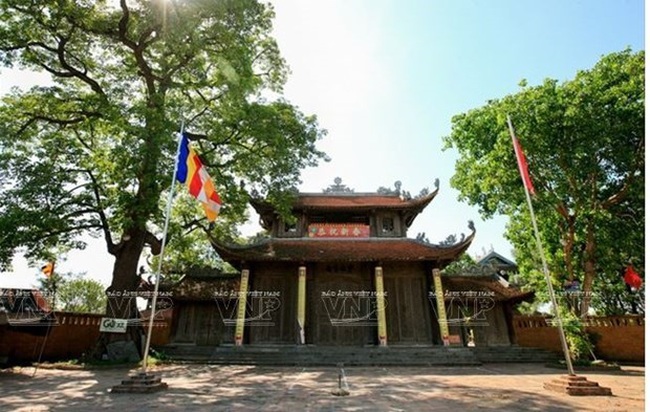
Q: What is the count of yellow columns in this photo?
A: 4